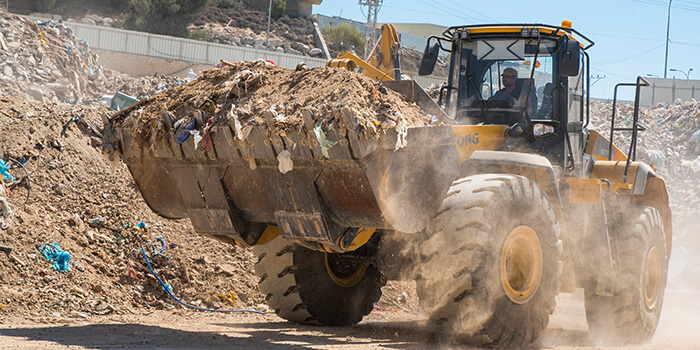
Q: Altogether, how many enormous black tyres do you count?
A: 3